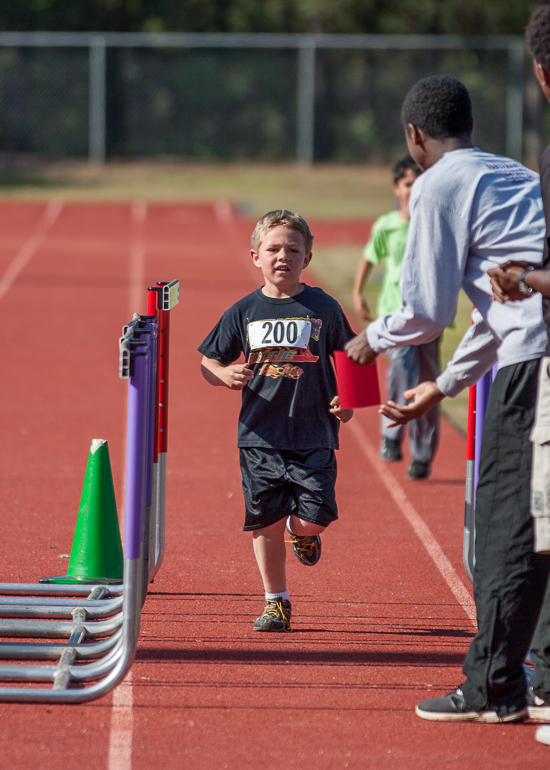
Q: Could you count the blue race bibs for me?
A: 0